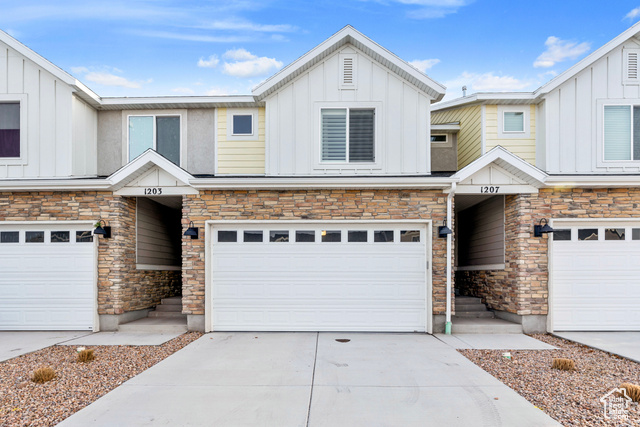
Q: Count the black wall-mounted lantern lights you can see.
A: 4